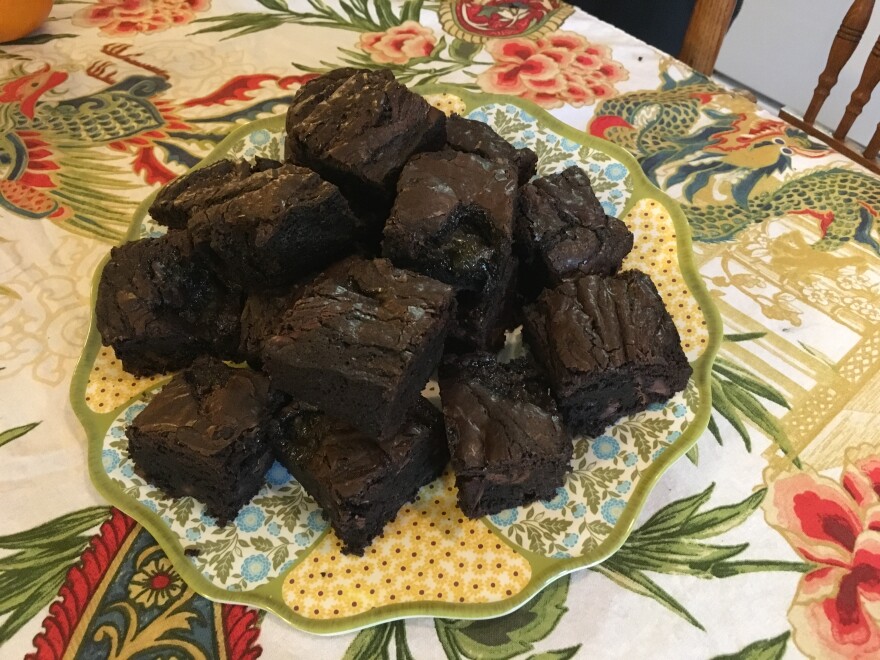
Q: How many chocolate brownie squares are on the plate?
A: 14